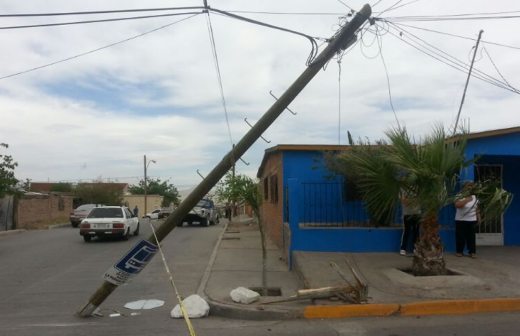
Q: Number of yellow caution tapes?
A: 1